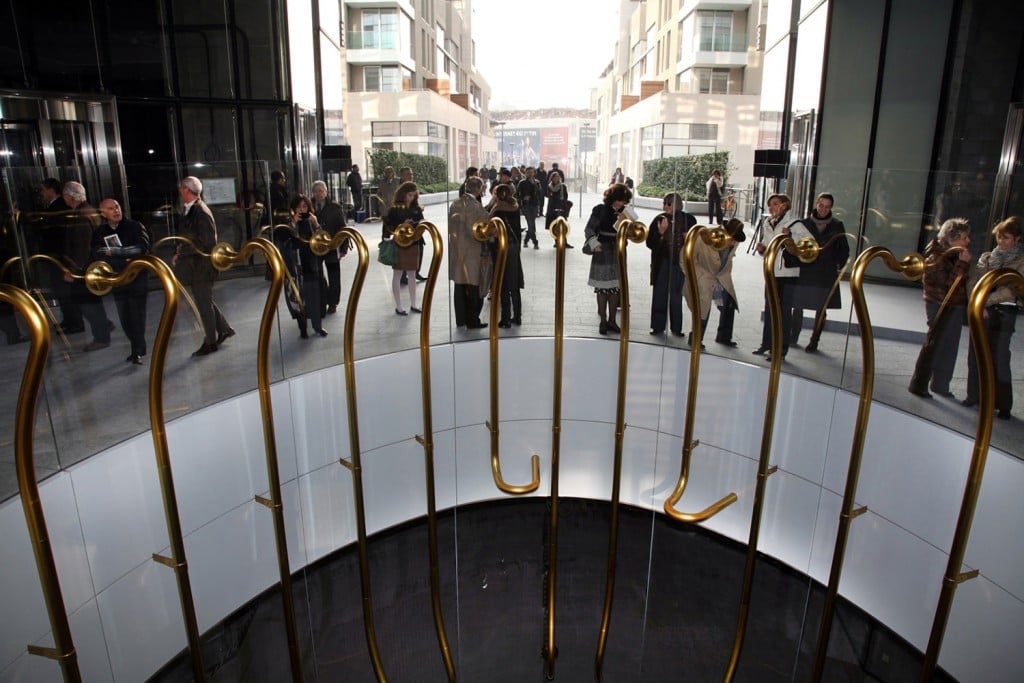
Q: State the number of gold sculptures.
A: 12